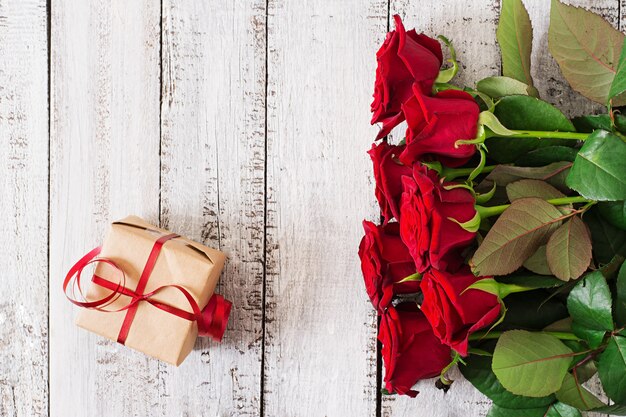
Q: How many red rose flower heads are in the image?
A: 7